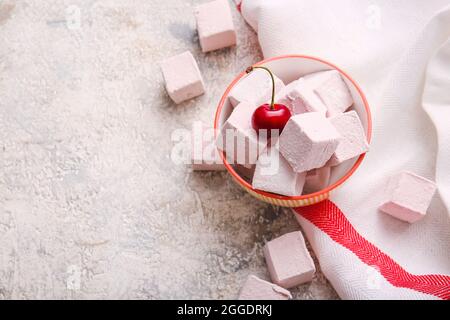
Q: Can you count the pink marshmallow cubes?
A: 14